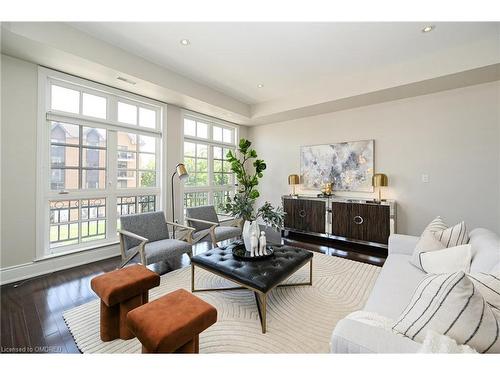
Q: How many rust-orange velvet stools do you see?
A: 2